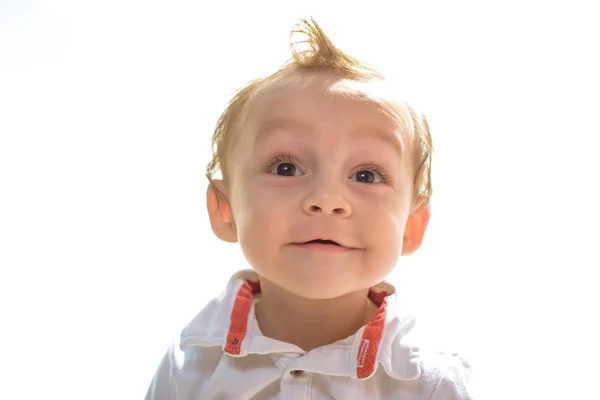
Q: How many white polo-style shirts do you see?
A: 1